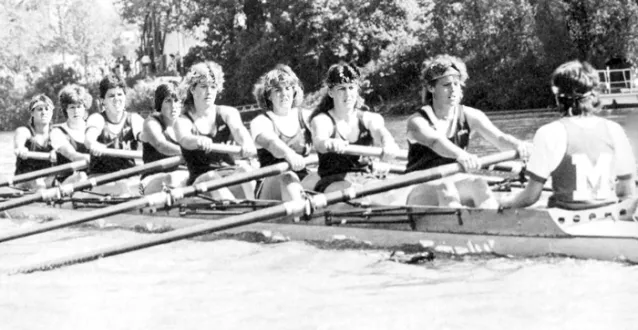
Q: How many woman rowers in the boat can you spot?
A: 8